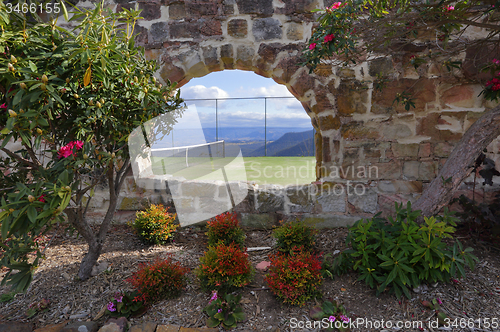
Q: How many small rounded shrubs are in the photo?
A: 6